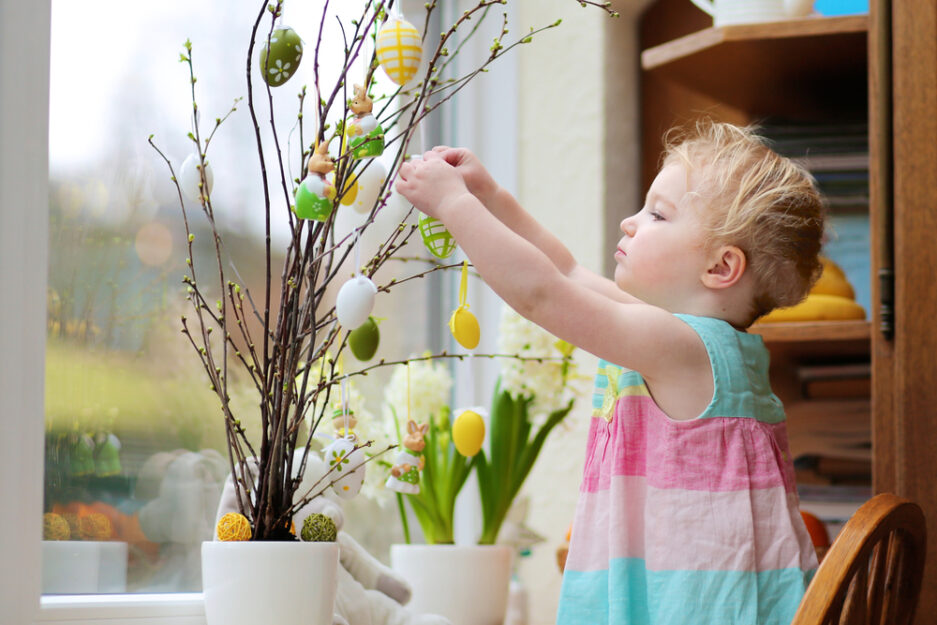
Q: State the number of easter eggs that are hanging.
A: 11